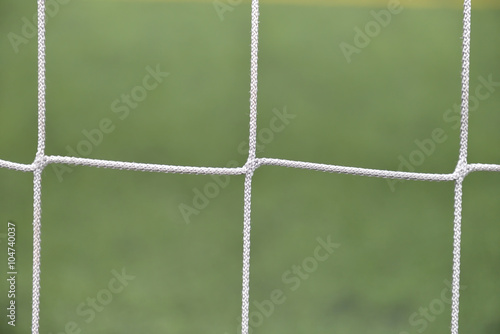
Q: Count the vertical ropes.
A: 3